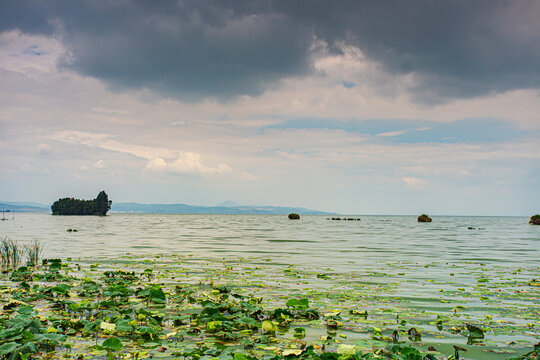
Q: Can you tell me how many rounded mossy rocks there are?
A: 3